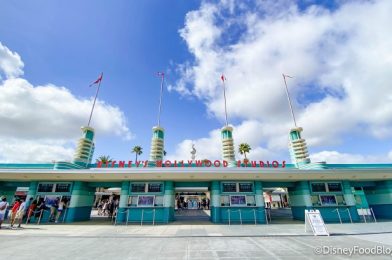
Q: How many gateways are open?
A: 3